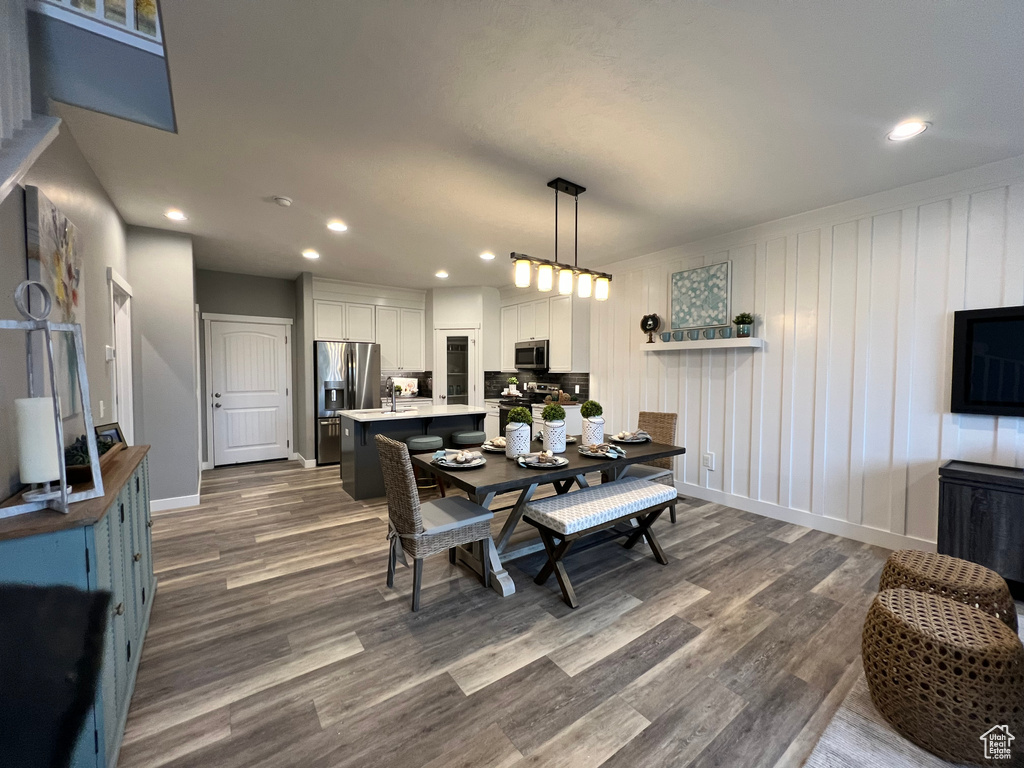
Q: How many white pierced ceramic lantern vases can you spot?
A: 3